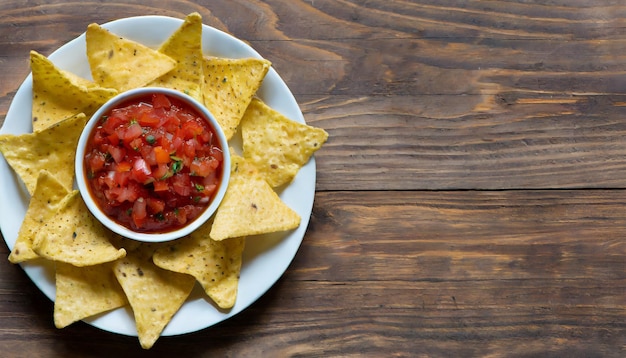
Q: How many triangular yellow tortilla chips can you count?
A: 12